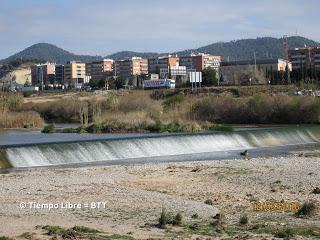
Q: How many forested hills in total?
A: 3